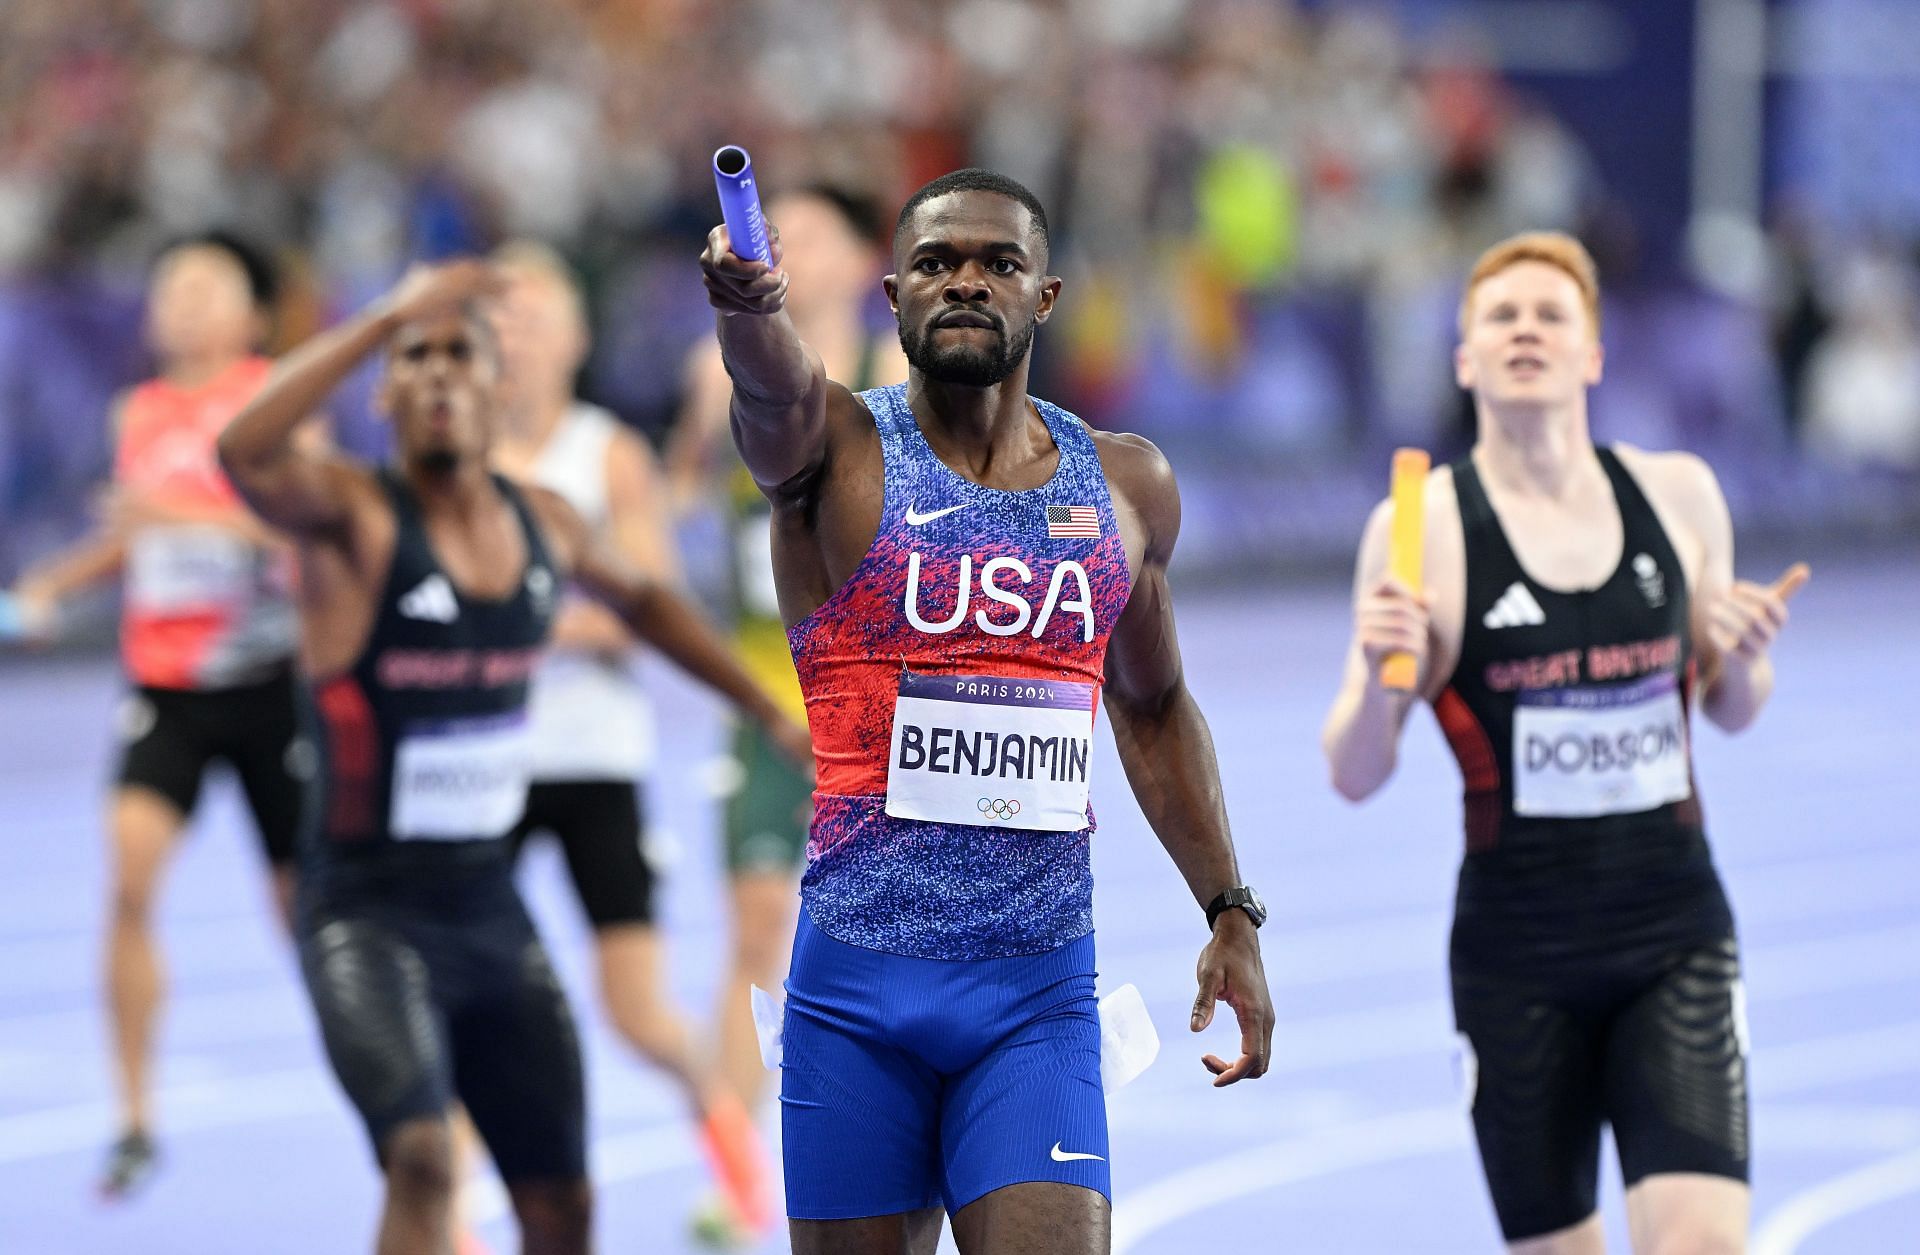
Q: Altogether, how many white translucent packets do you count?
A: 2